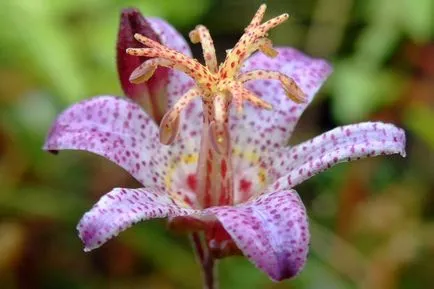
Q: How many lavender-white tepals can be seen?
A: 6